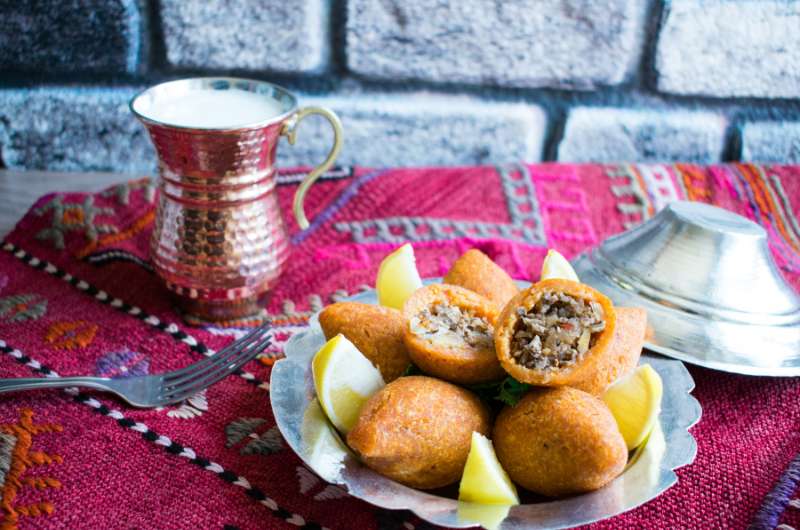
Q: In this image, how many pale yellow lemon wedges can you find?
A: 5